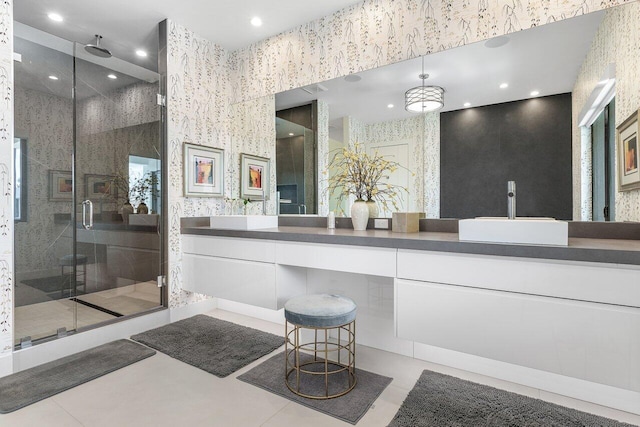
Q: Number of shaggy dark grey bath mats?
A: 2